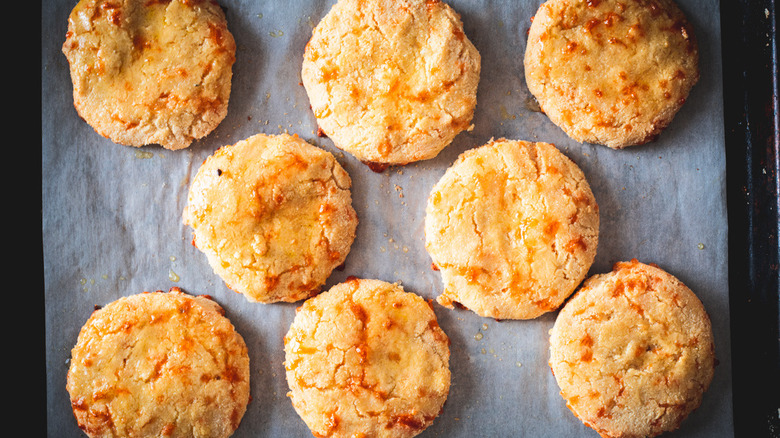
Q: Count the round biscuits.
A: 8